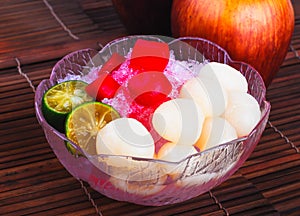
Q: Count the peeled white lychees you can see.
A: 7